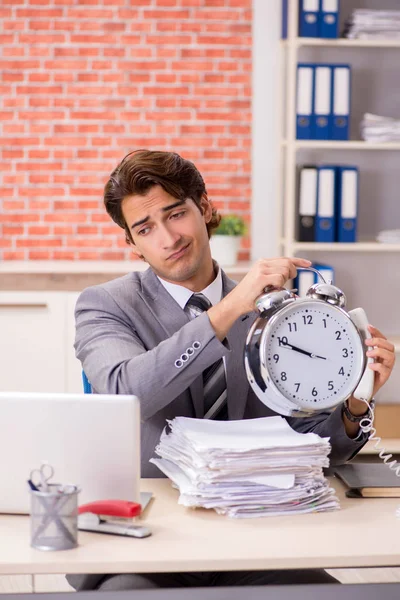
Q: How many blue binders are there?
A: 9